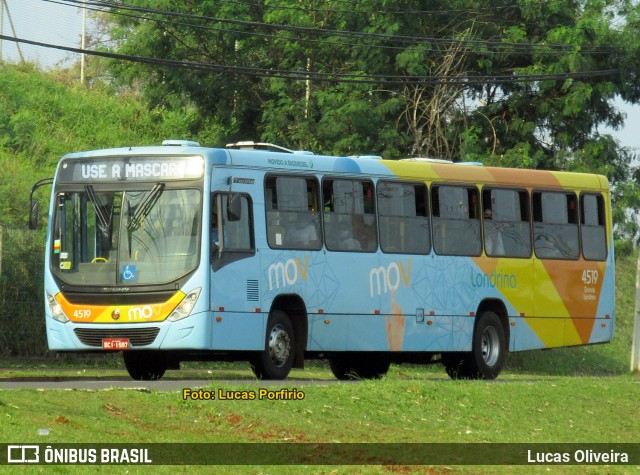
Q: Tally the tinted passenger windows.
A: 7